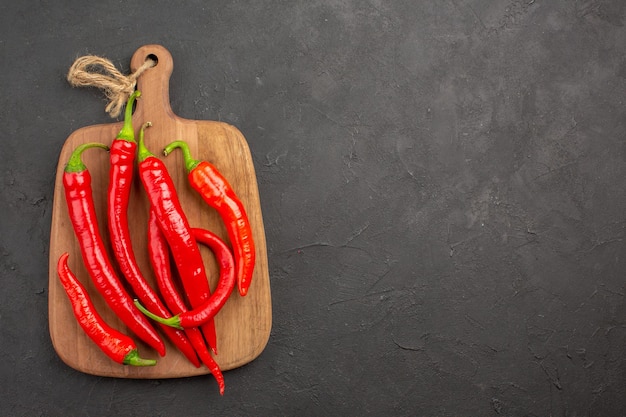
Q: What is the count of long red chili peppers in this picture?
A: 7